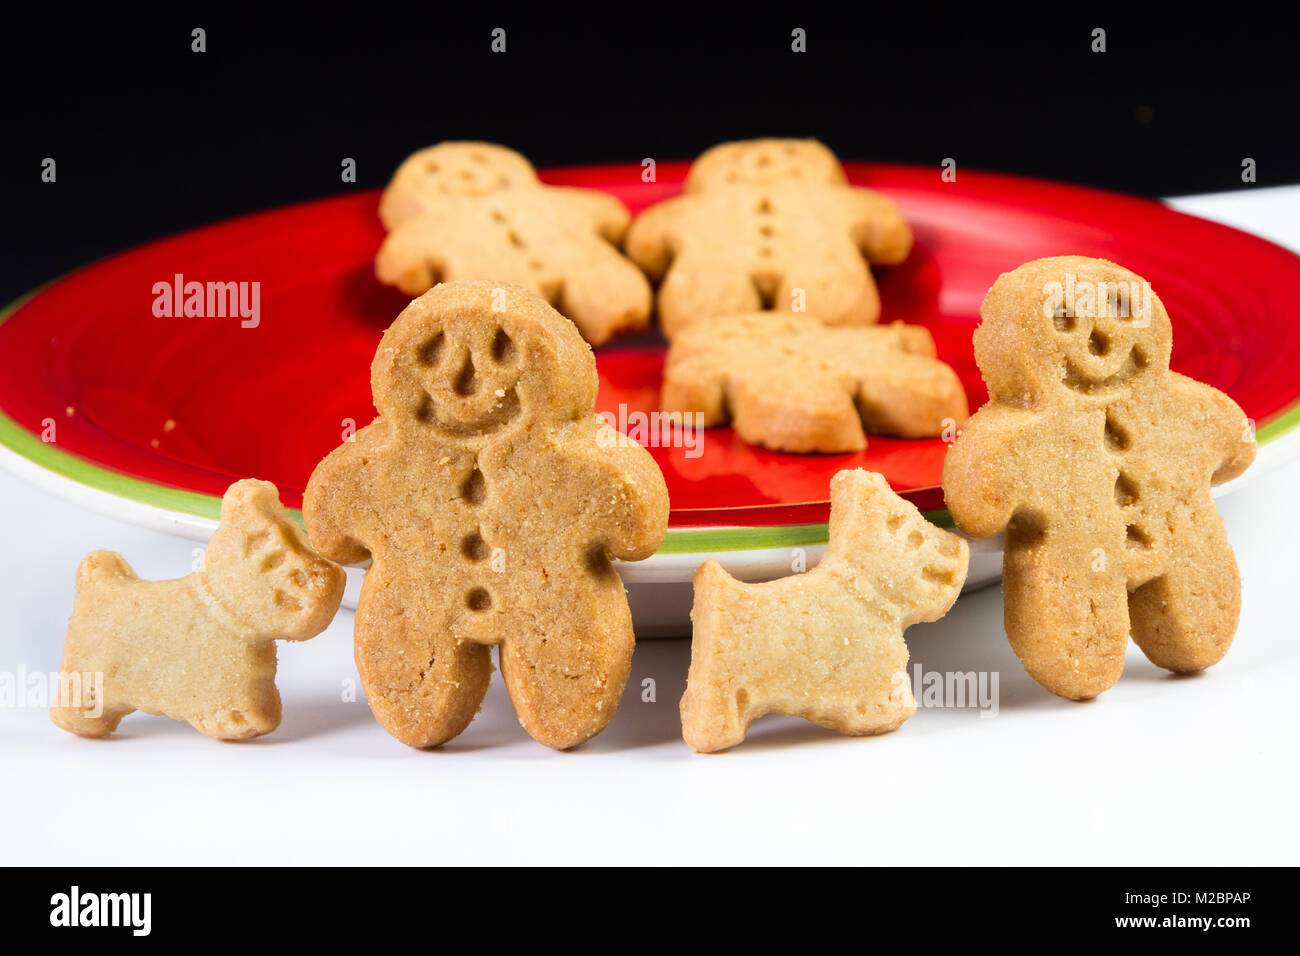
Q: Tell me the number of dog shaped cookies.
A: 2